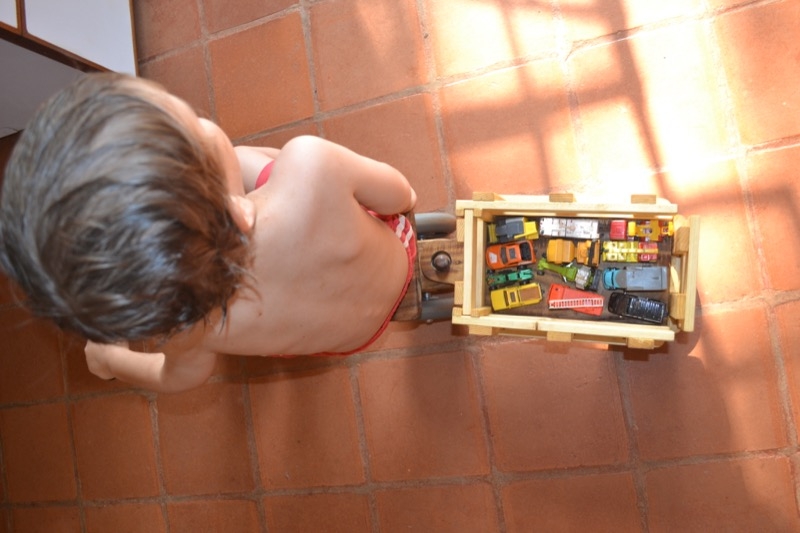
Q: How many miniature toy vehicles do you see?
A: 12